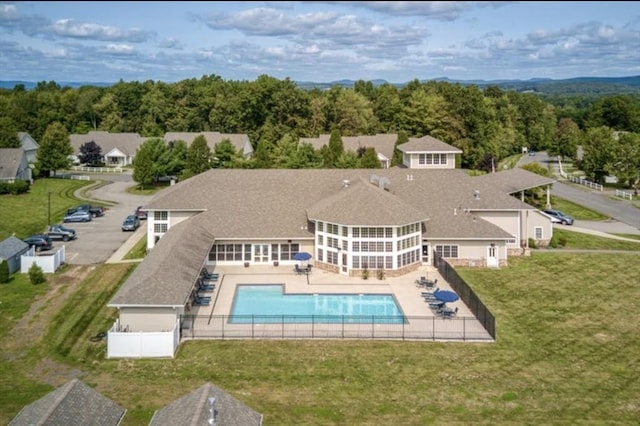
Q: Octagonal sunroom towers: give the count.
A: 1